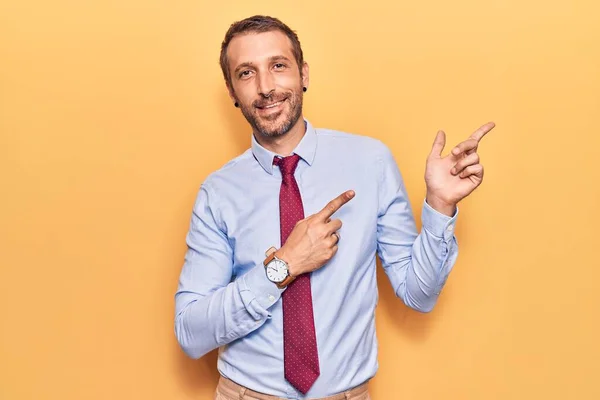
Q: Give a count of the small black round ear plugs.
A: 2